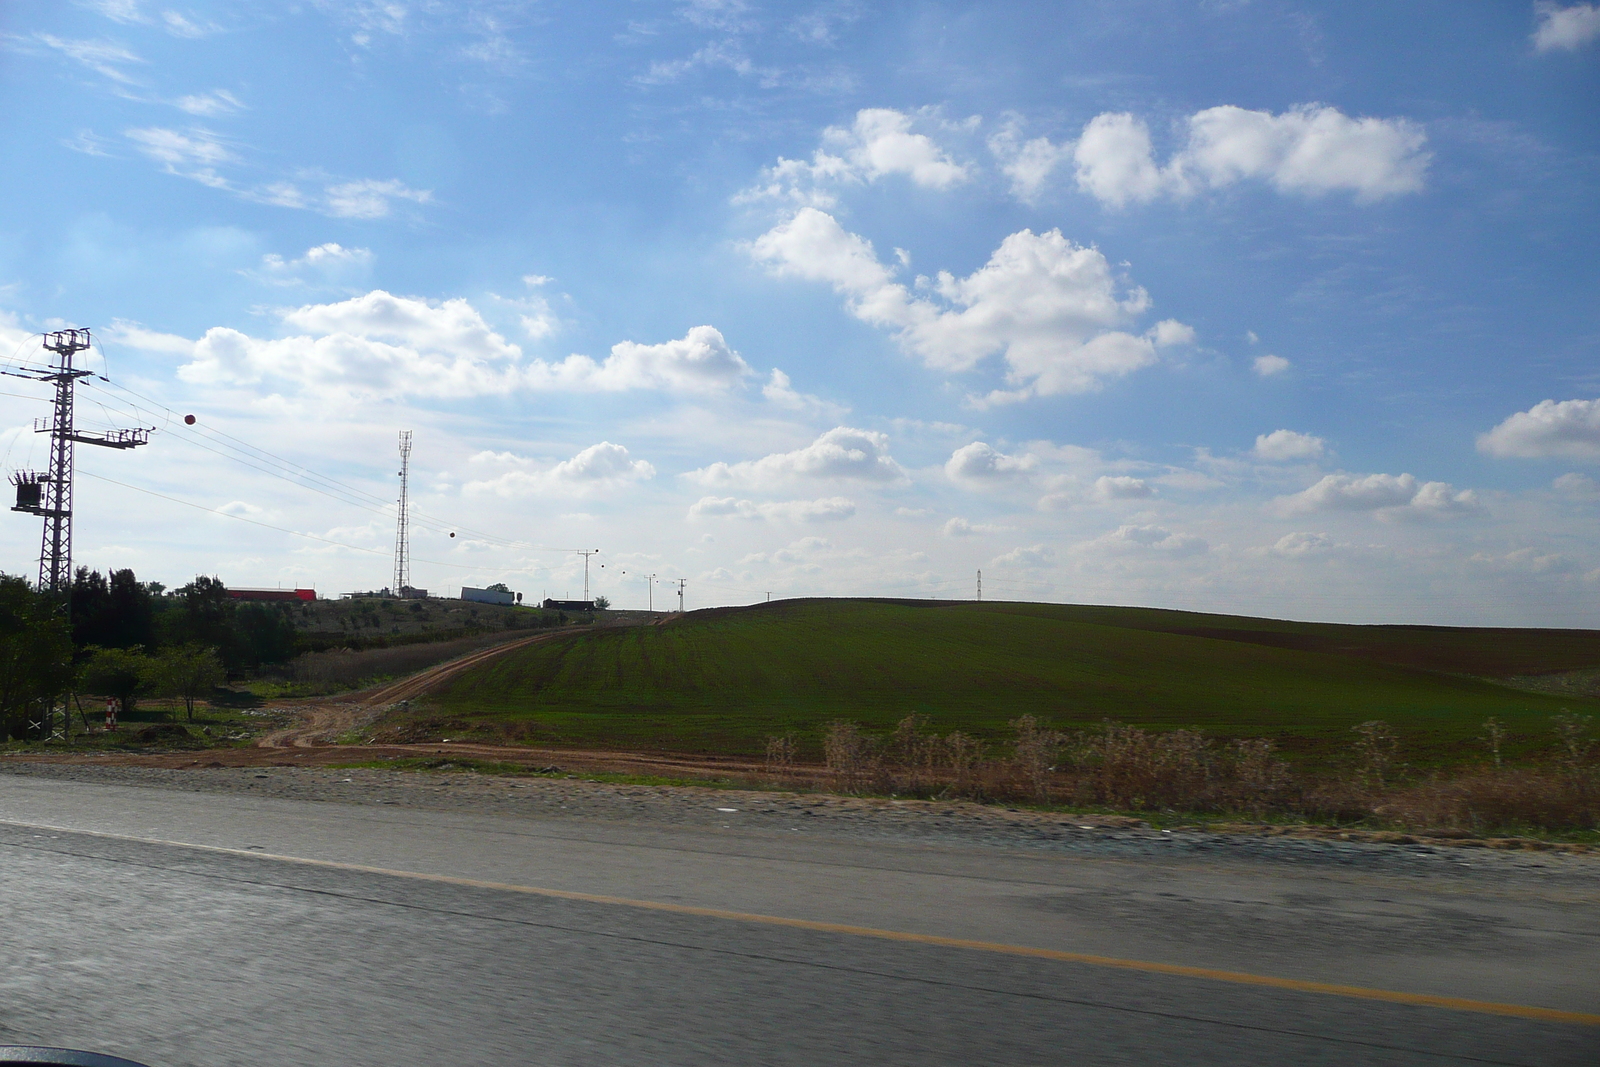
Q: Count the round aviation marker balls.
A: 8